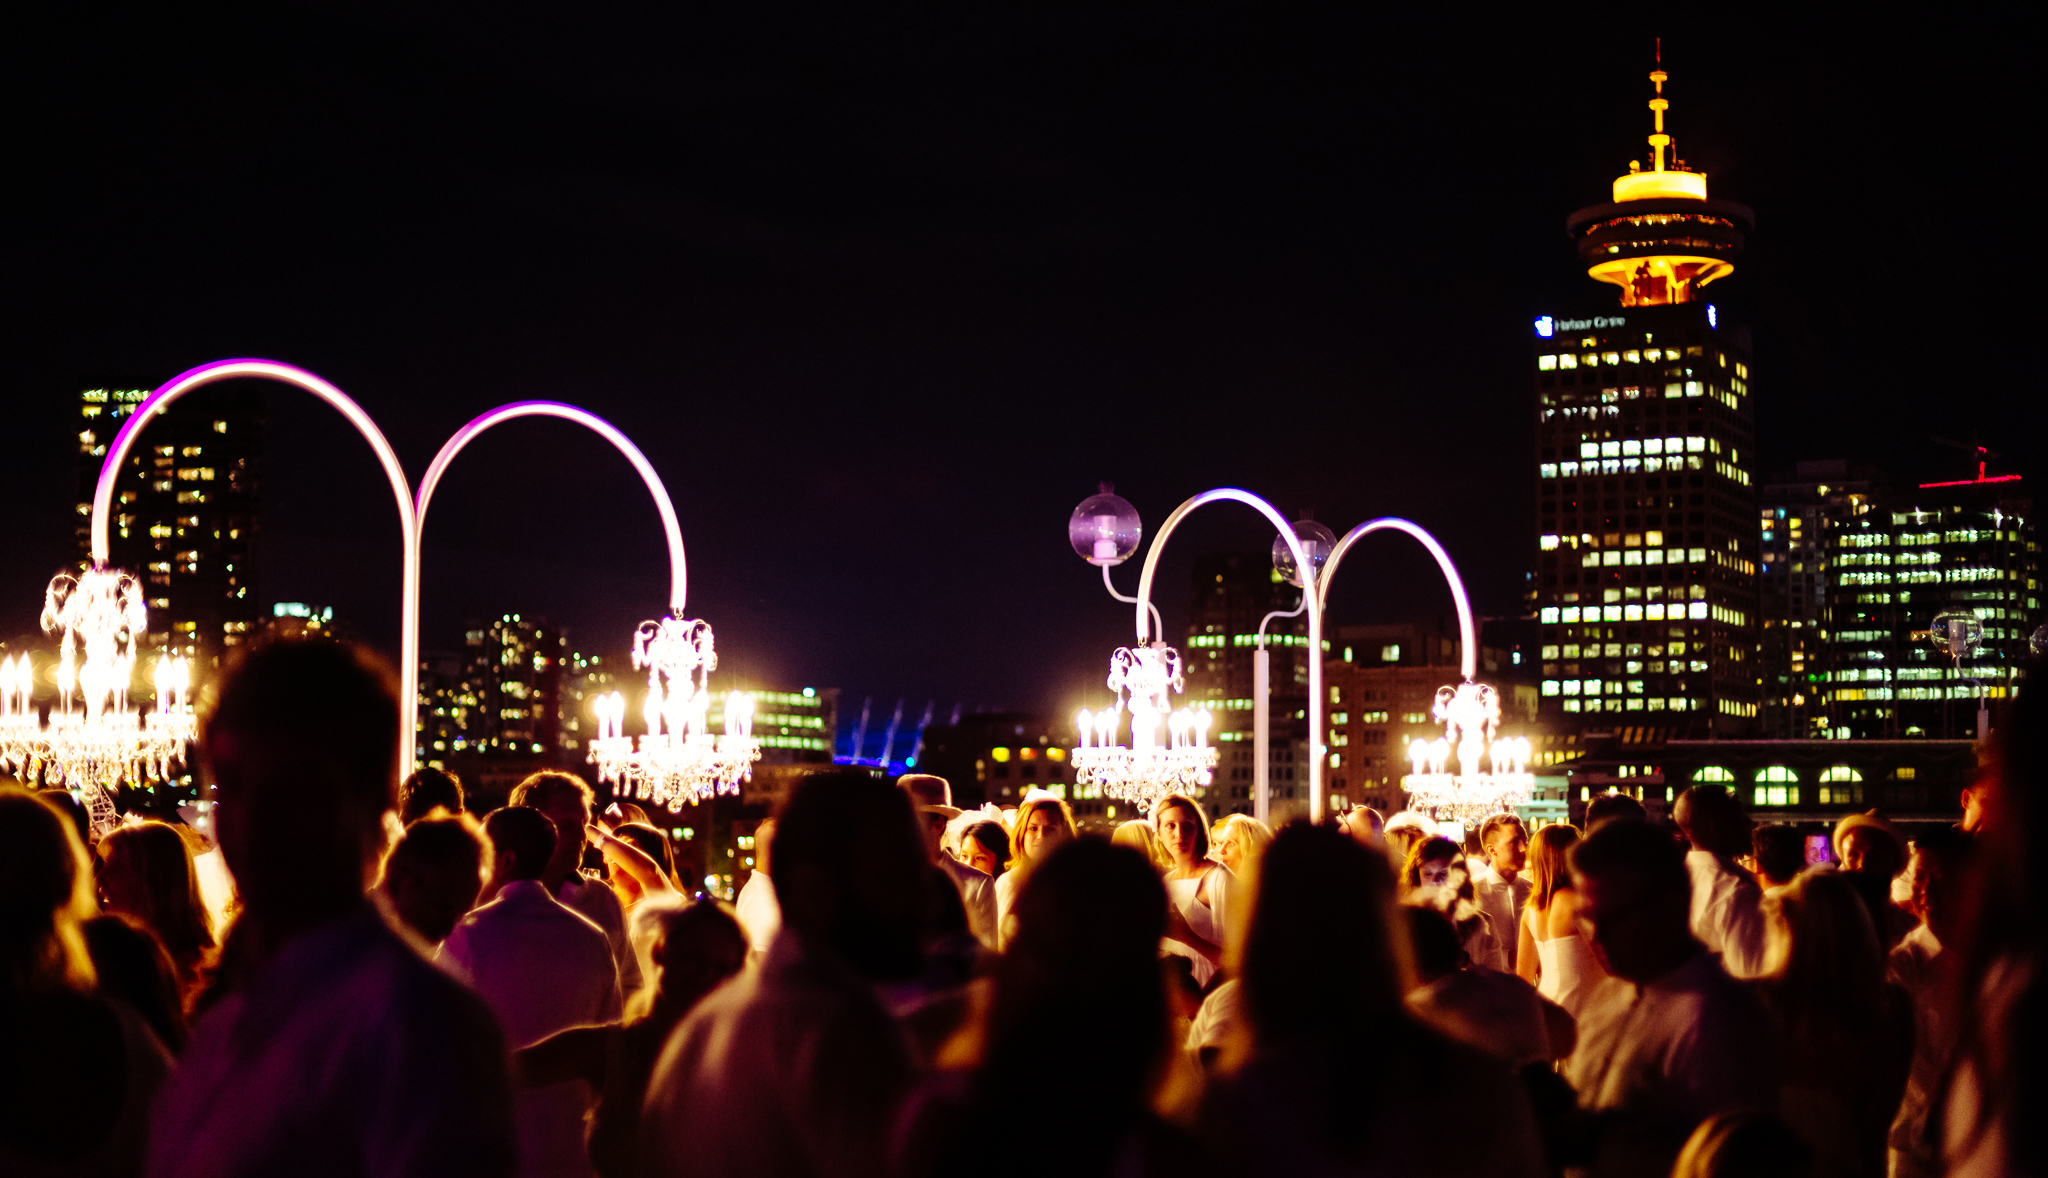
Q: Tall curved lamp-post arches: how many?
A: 4